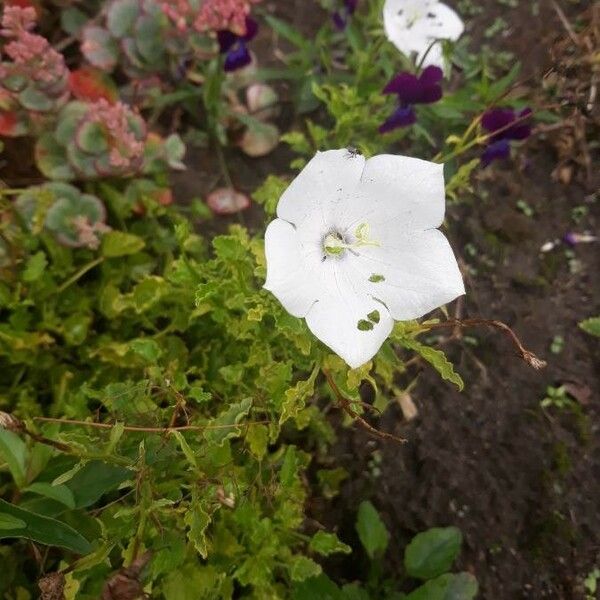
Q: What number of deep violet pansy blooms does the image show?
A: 4